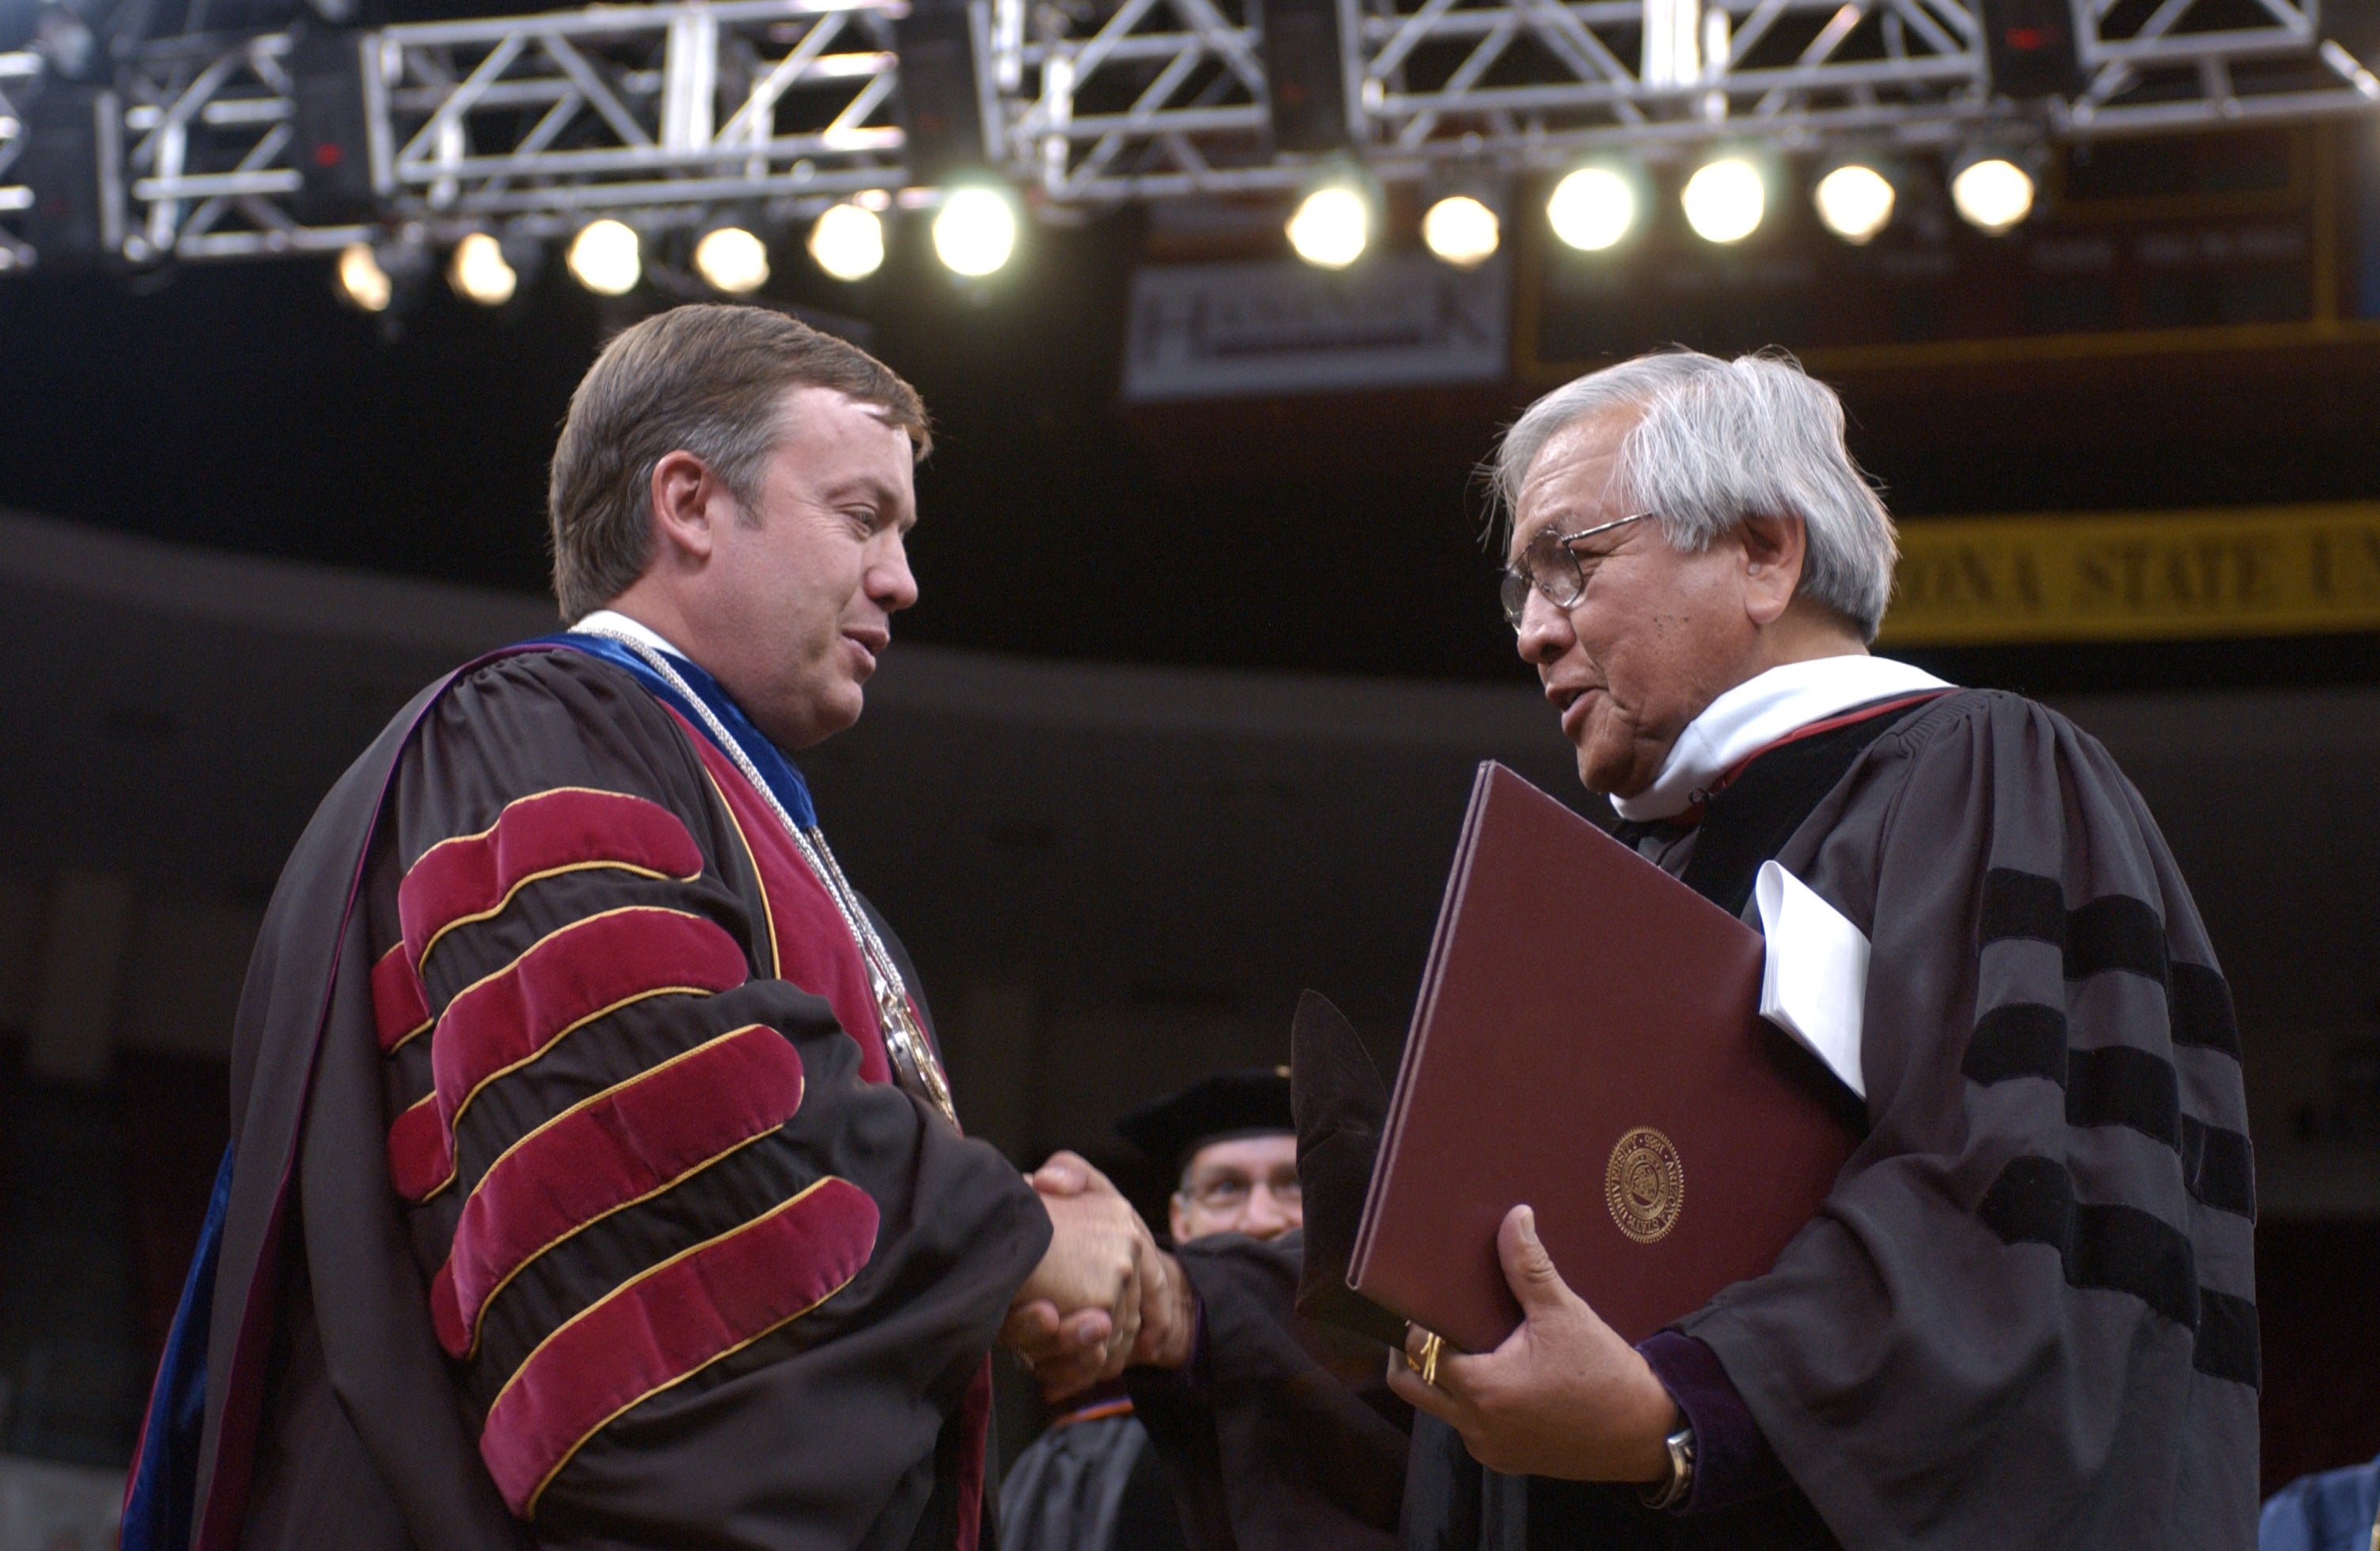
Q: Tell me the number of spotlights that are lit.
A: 12